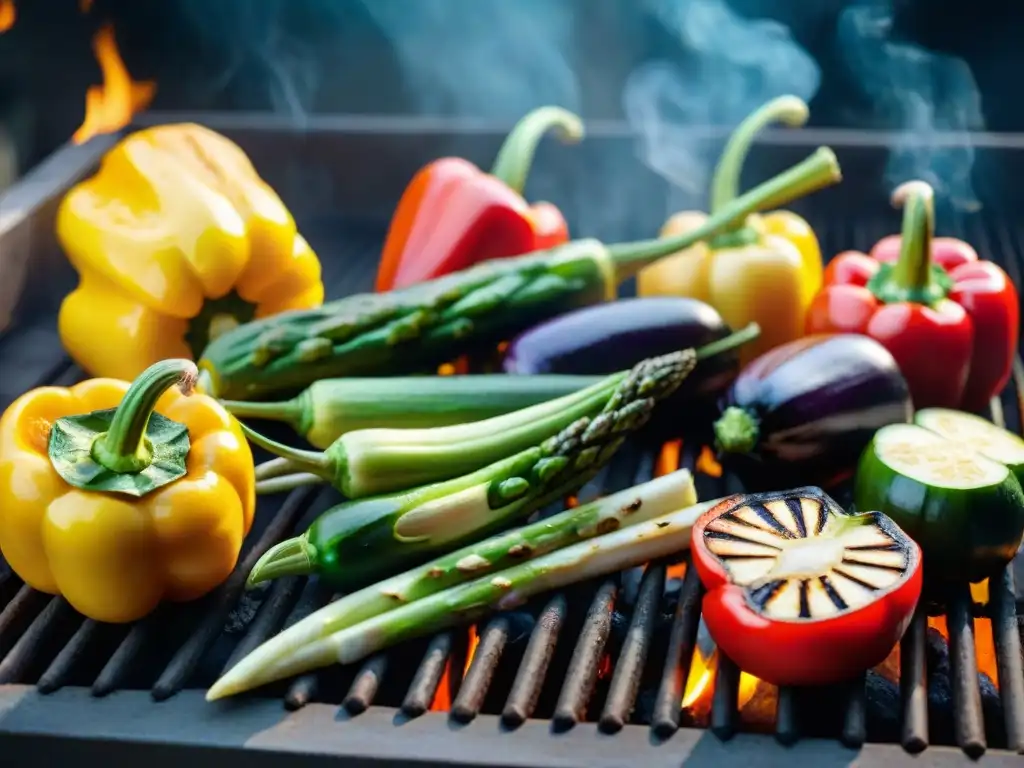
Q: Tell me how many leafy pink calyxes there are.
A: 0